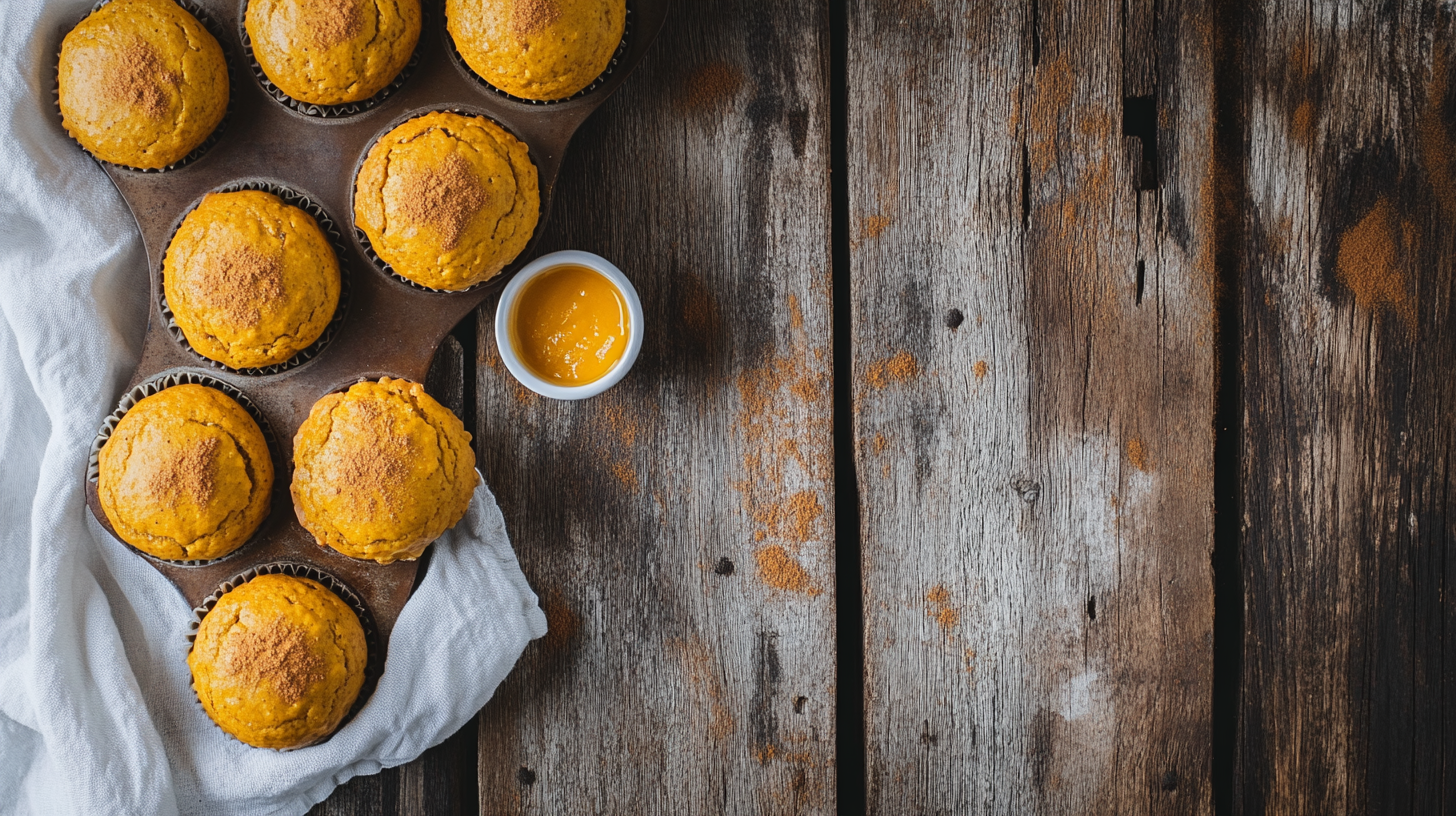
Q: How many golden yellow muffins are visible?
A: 8